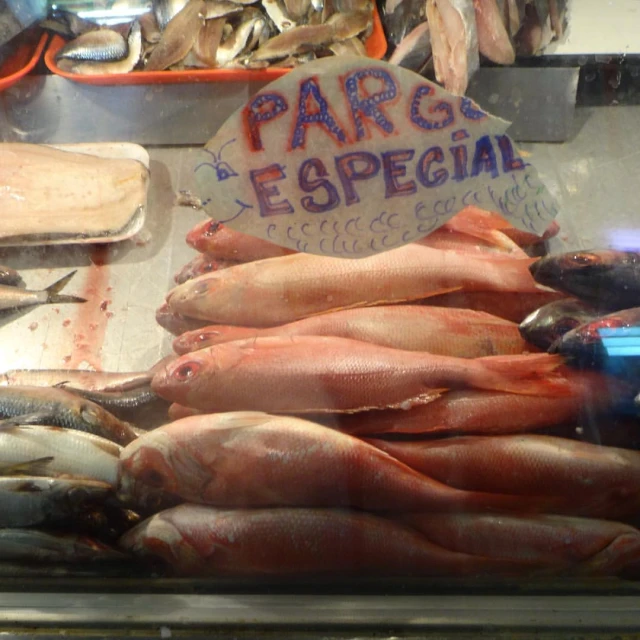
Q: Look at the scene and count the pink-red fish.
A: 11